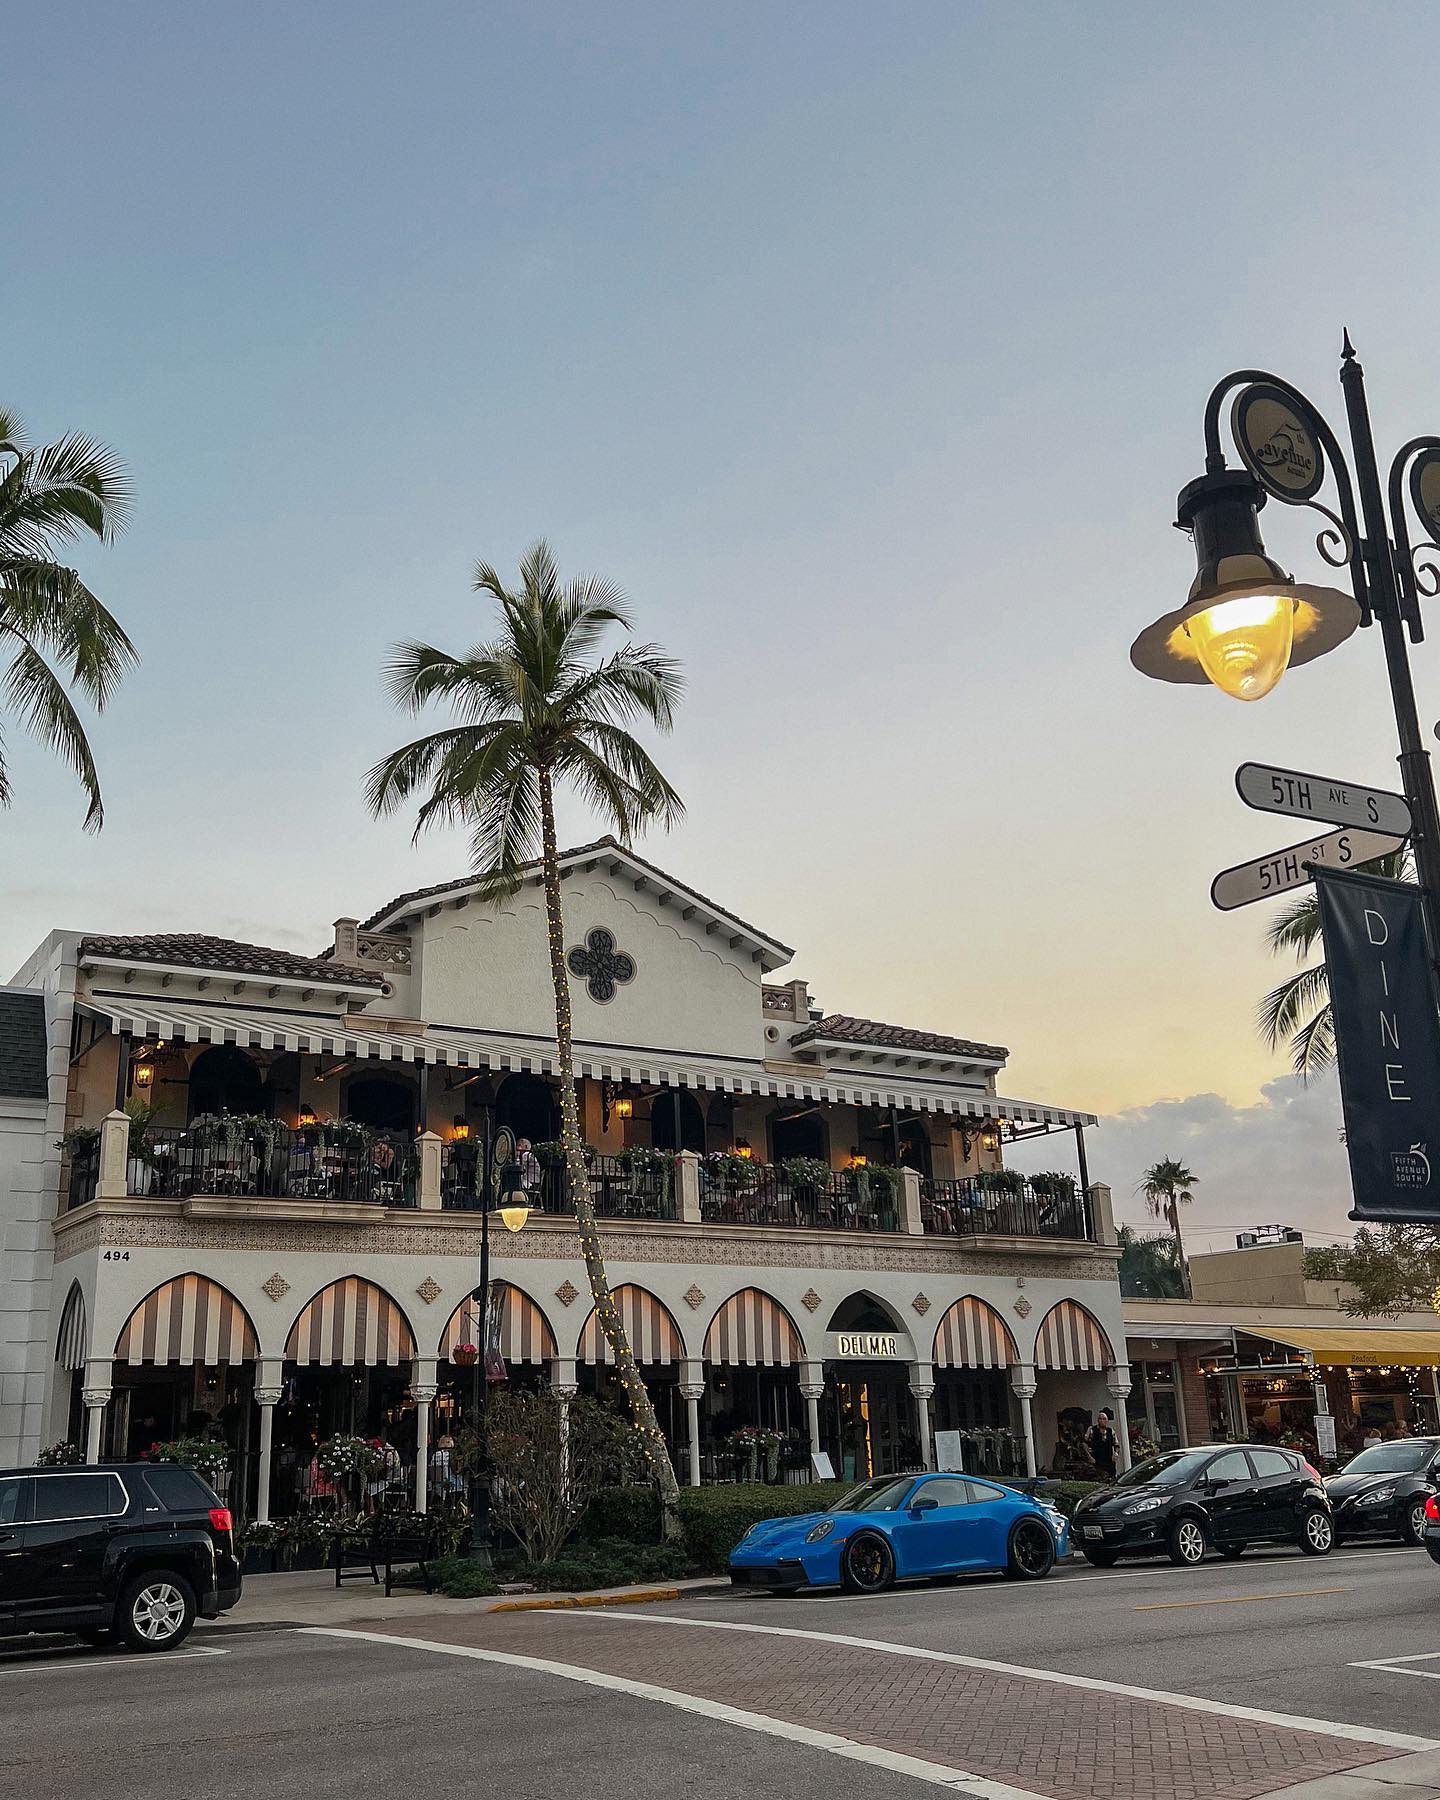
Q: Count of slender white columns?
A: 9